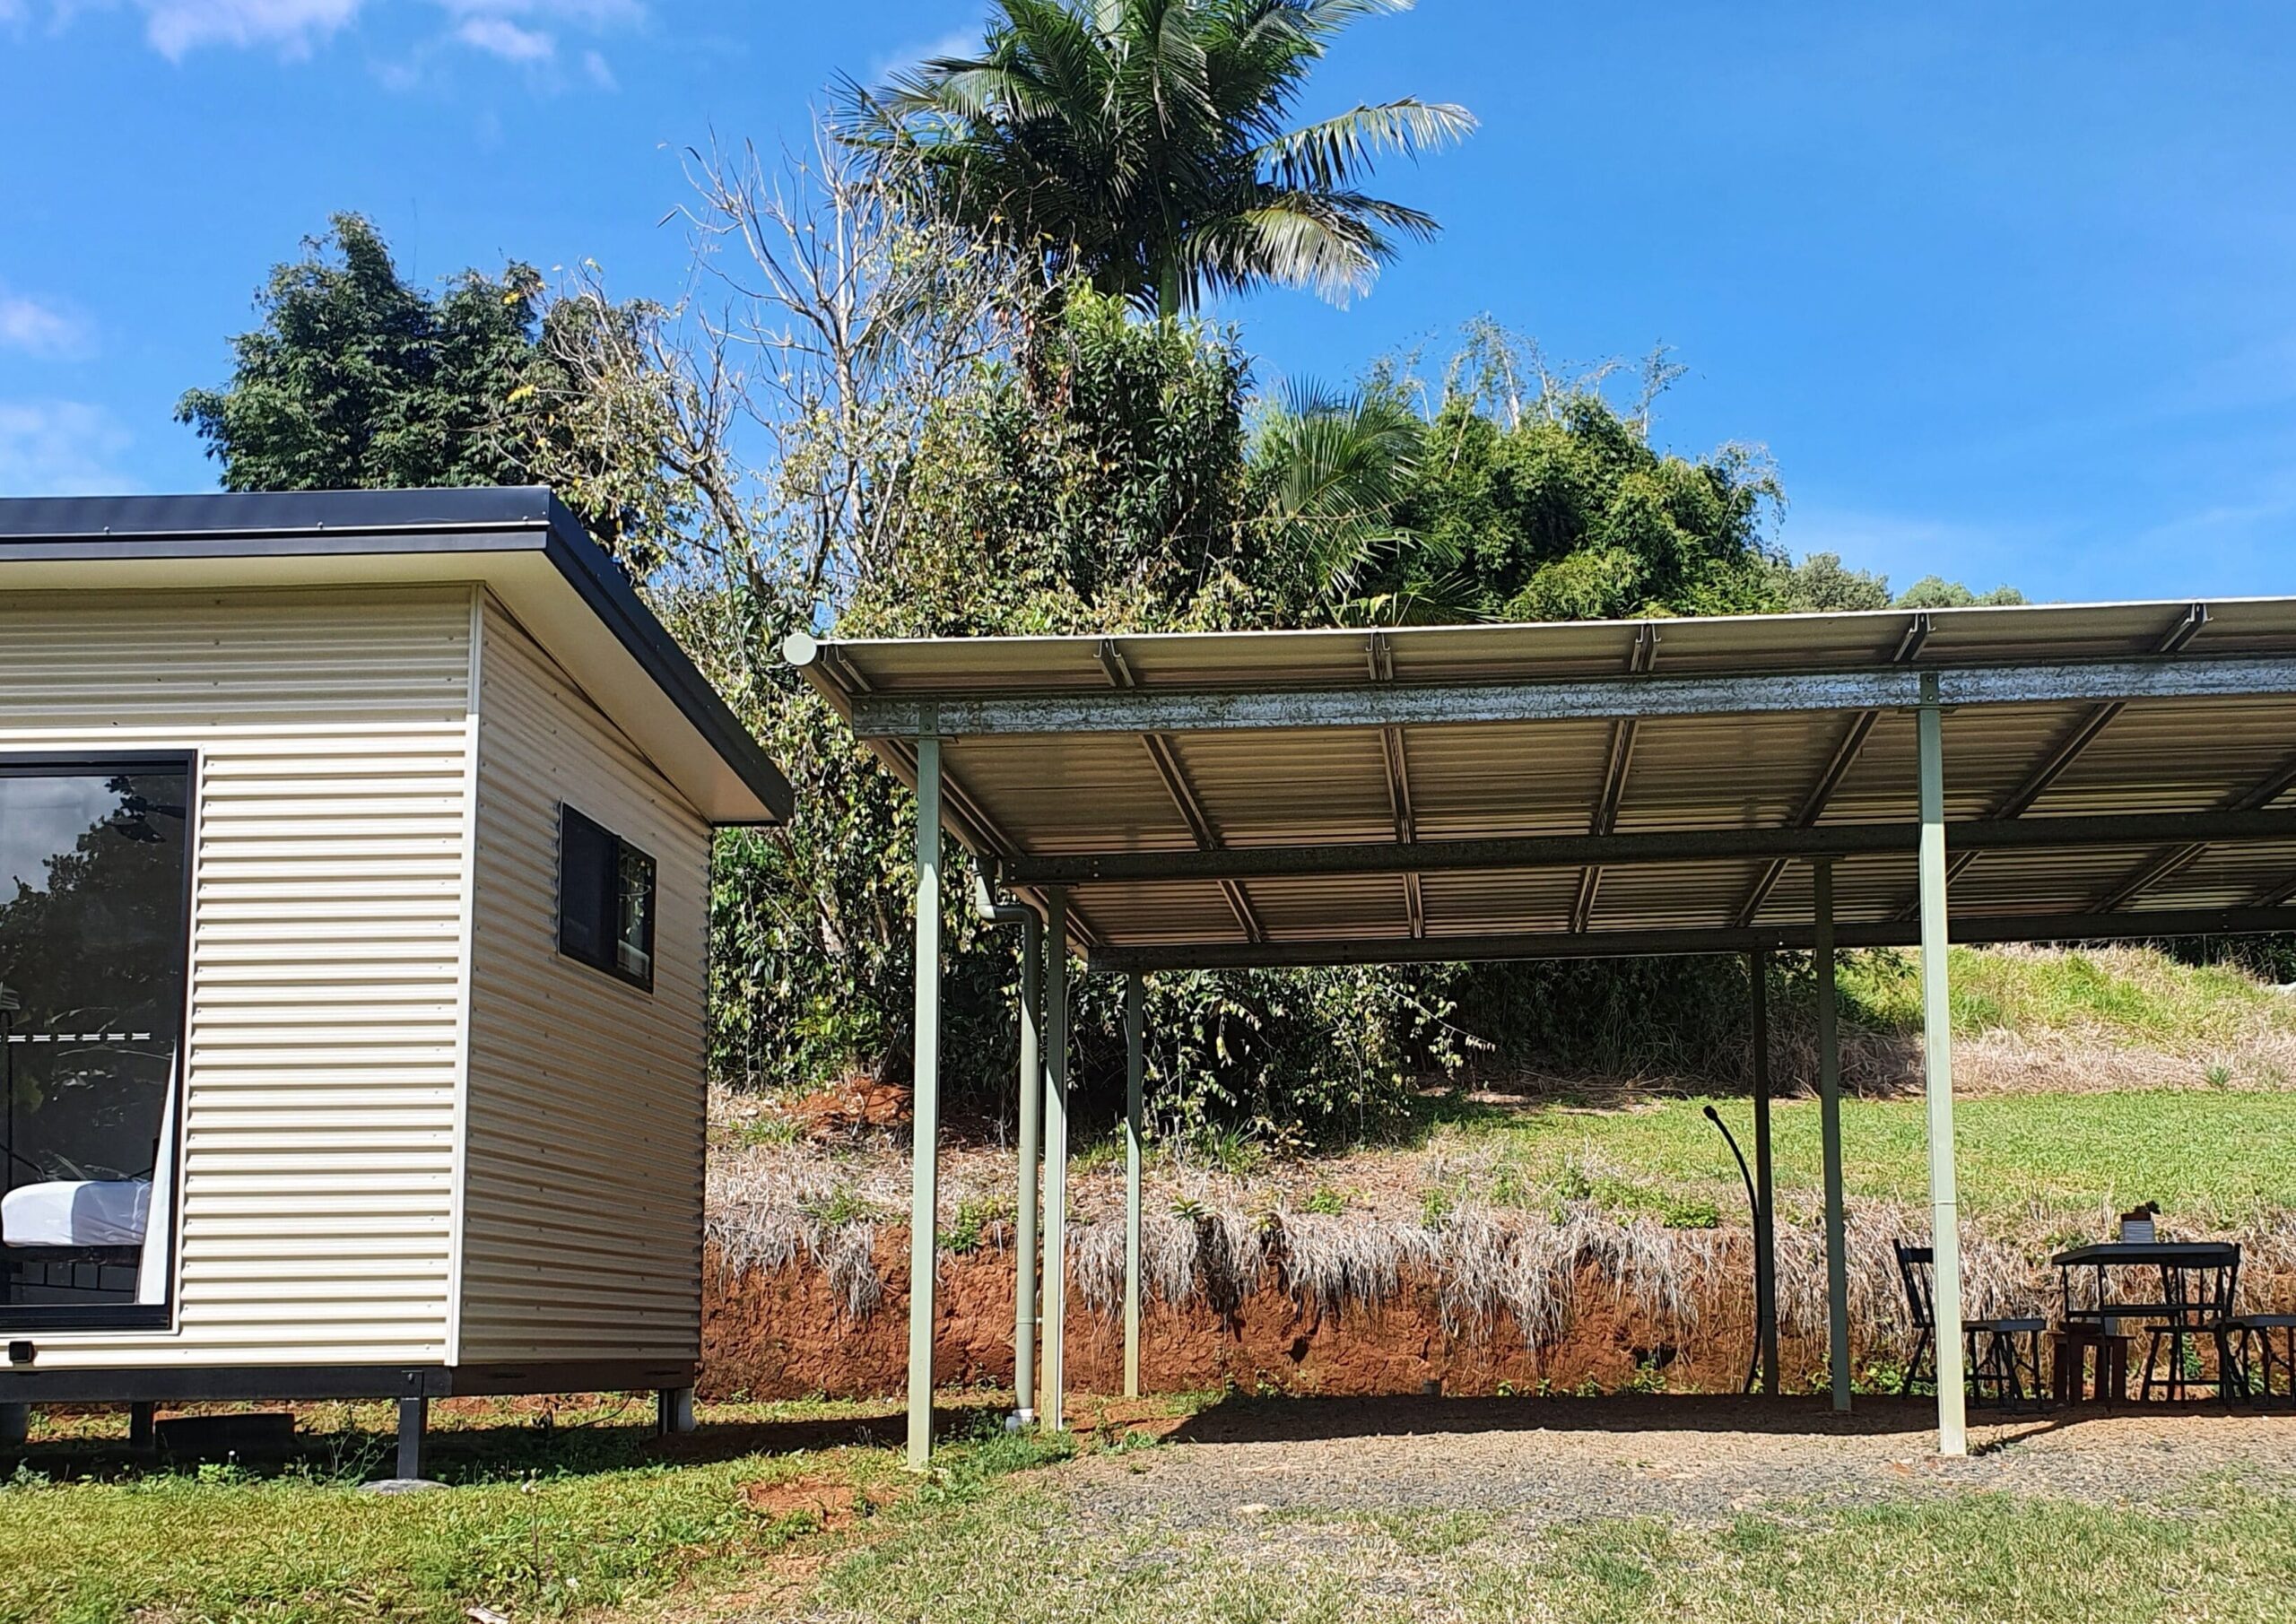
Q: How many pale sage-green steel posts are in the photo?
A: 6